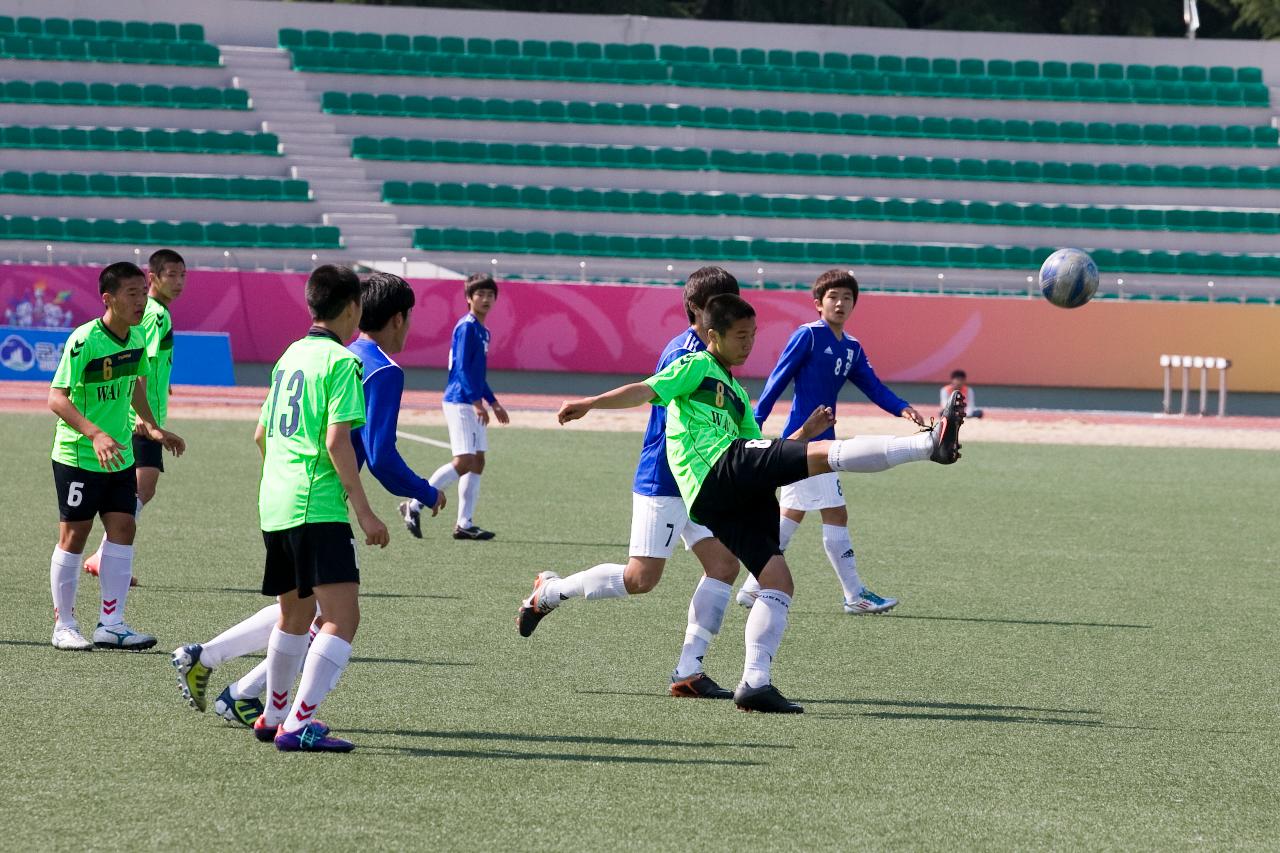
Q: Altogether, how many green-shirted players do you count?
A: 4